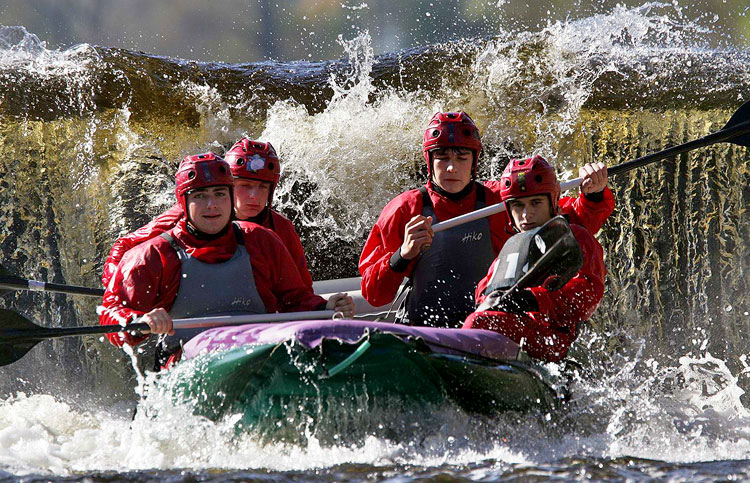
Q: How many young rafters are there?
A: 4